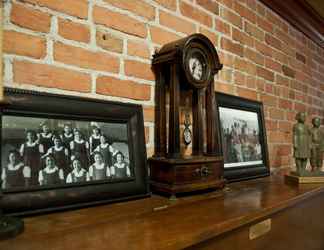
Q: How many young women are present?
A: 12